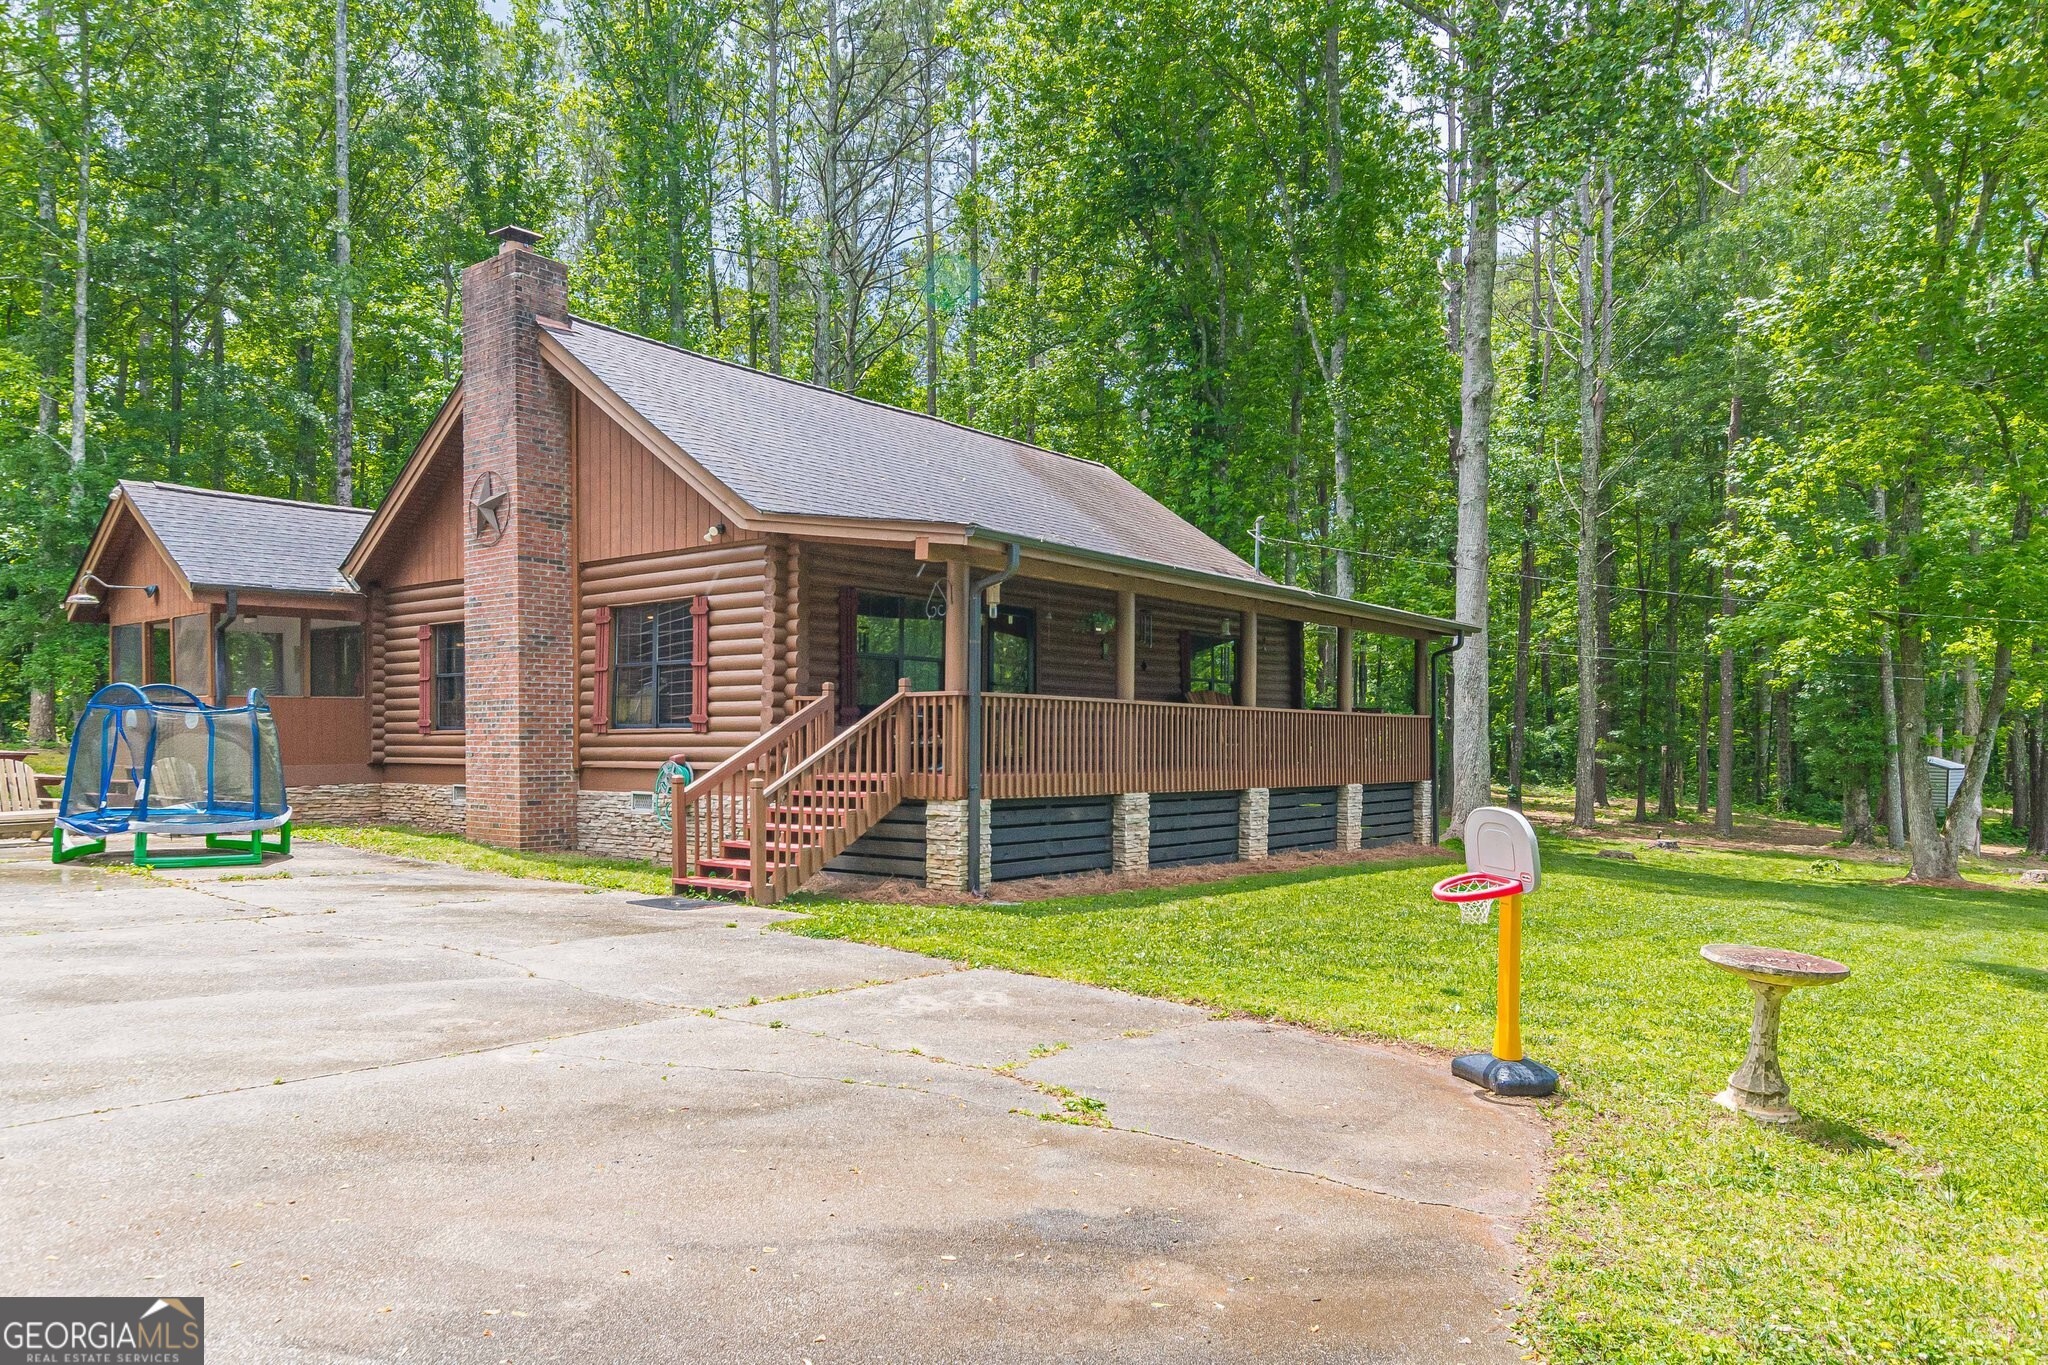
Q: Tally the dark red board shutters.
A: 5